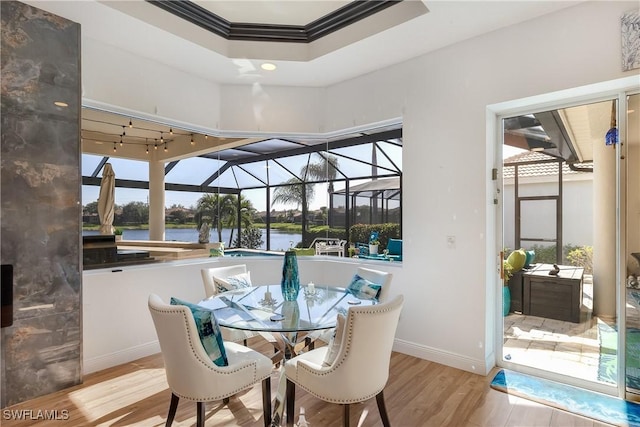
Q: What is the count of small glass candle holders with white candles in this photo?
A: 2